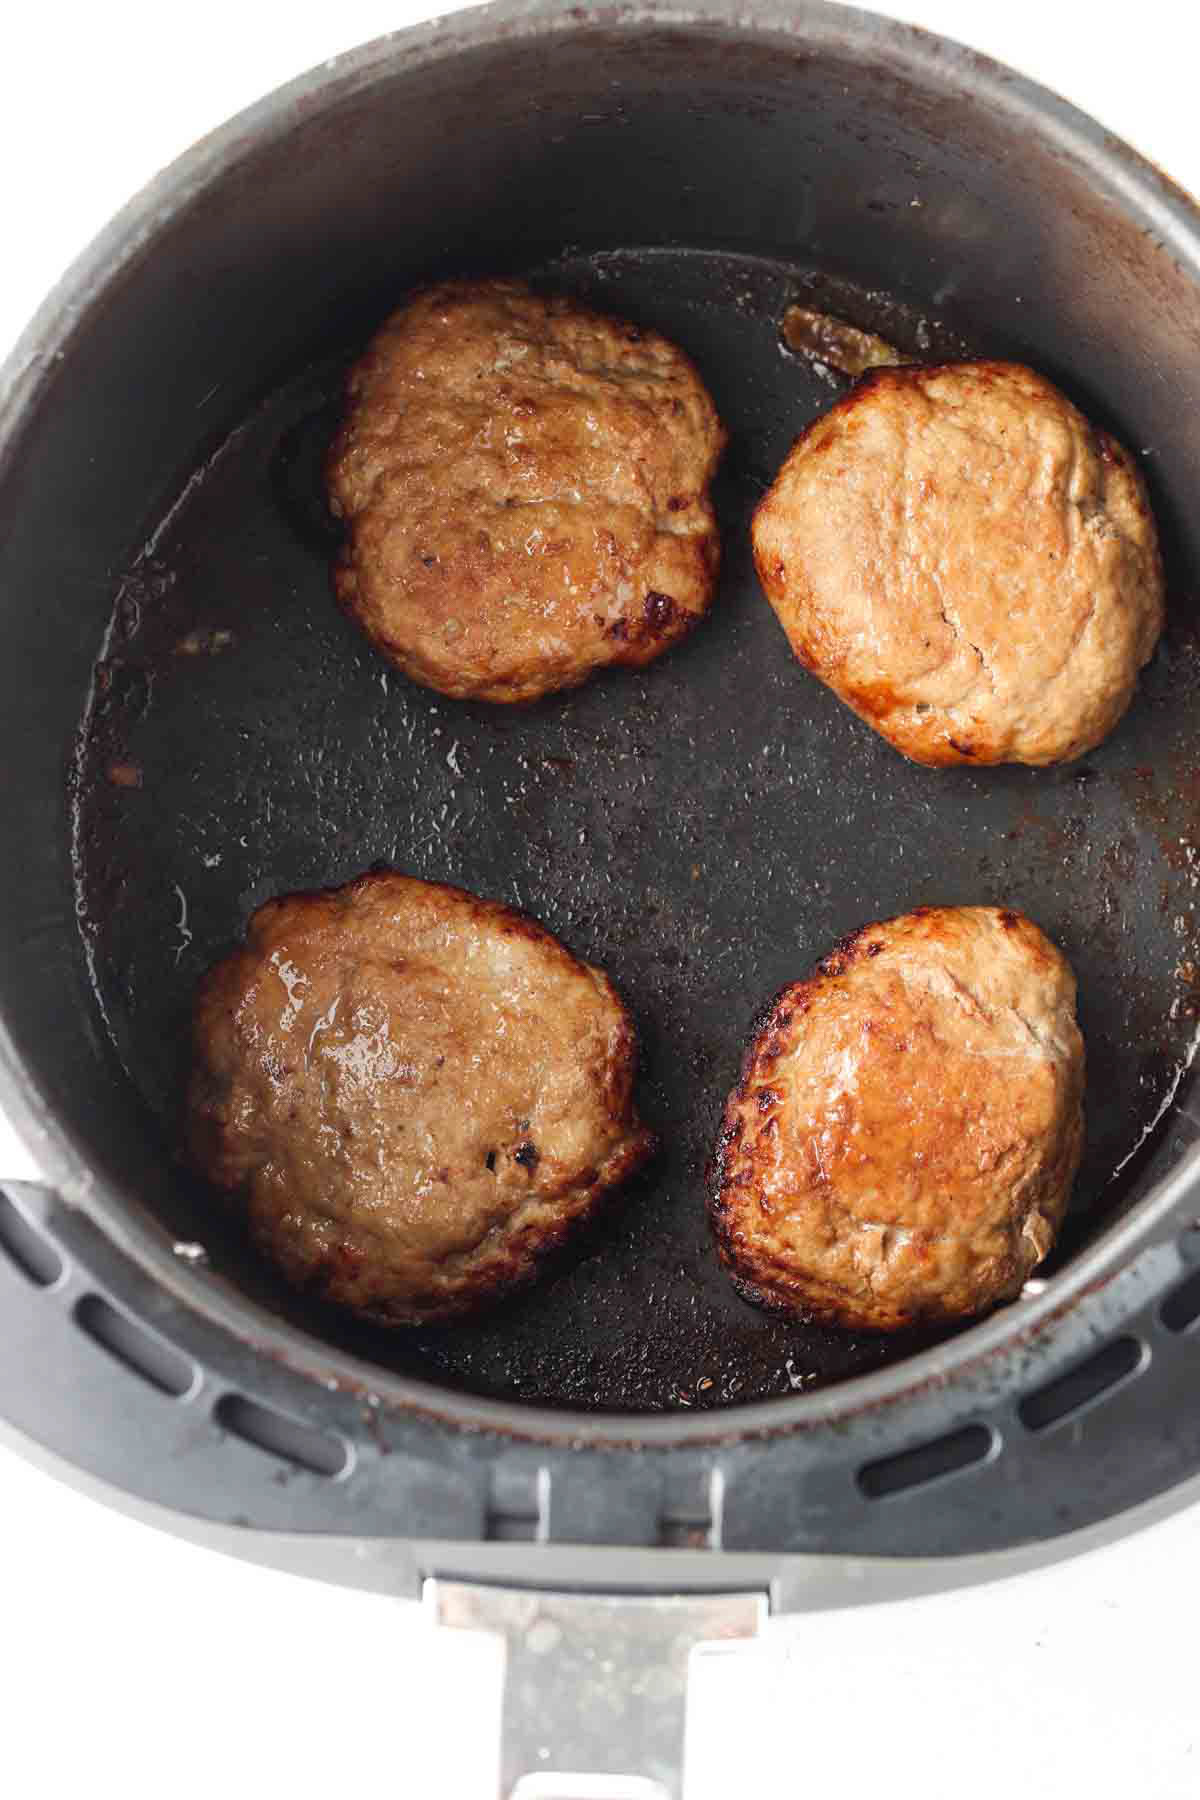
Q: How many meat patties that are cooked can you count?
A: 4